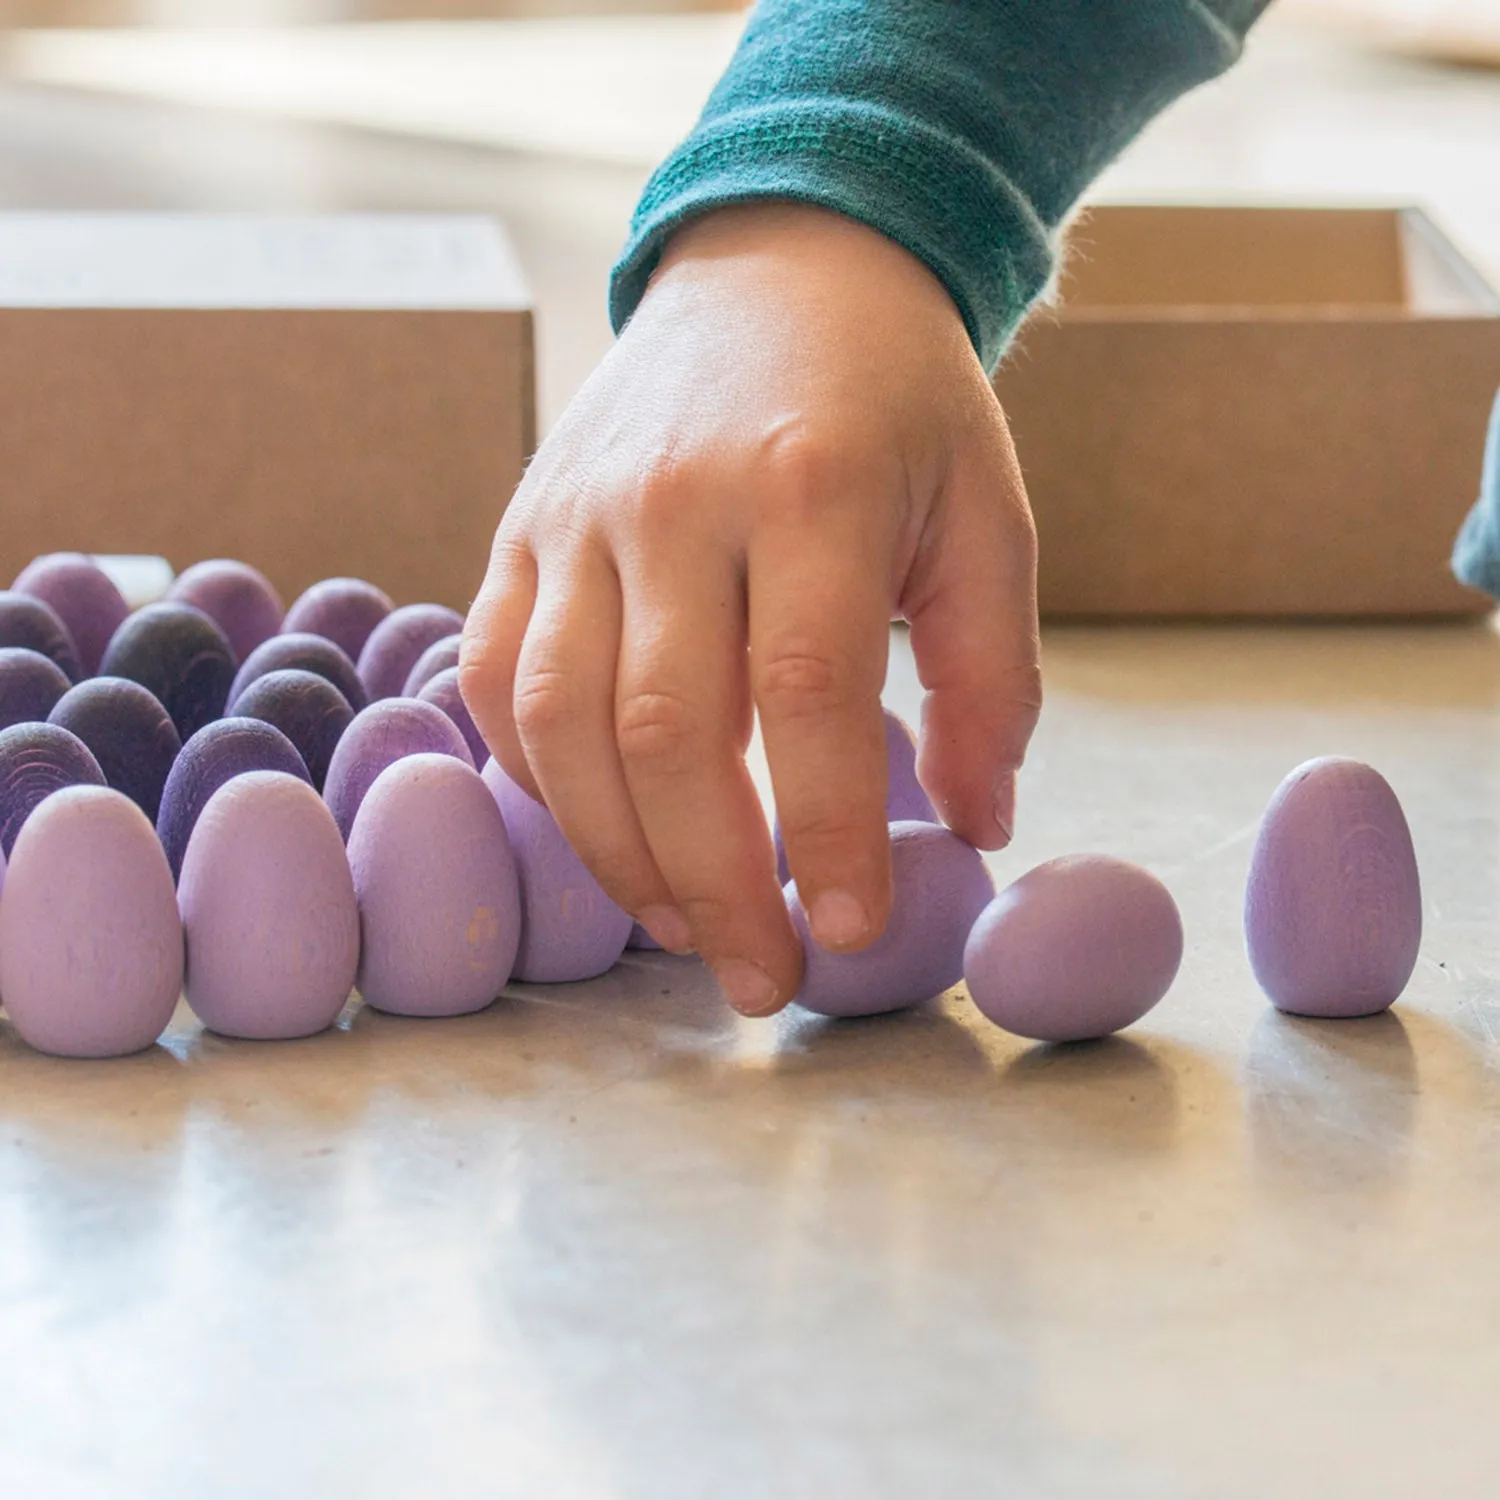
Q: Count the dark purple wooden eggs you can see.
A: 8